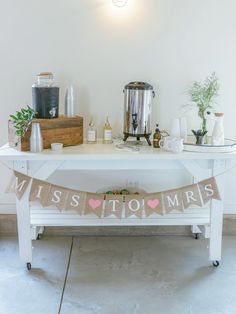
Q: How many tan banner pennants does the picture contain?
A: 11